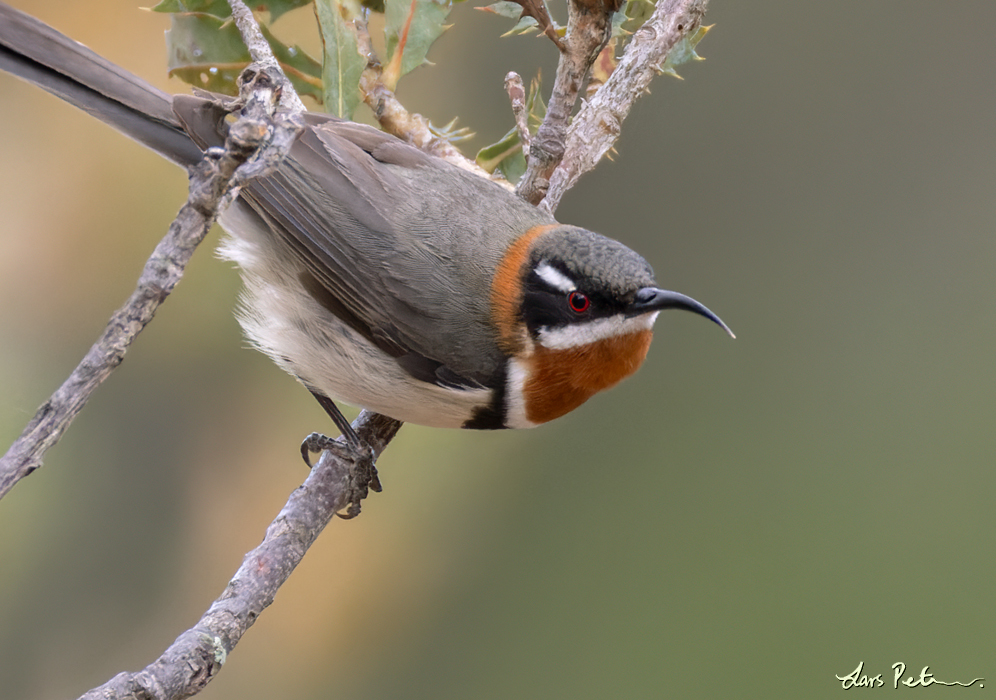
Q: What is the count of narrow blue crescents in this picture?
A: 0